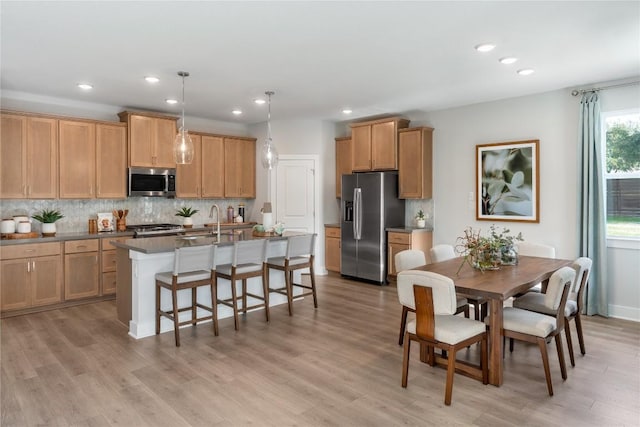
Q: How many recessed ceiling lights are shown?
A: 9